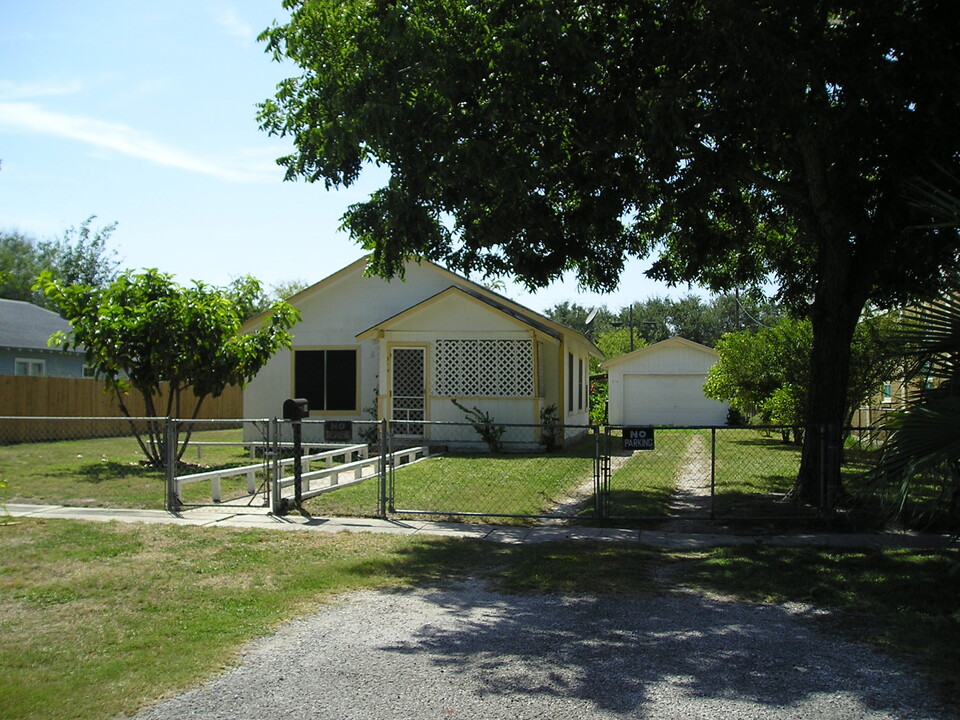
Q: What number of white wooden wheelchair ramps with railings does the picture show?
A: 1